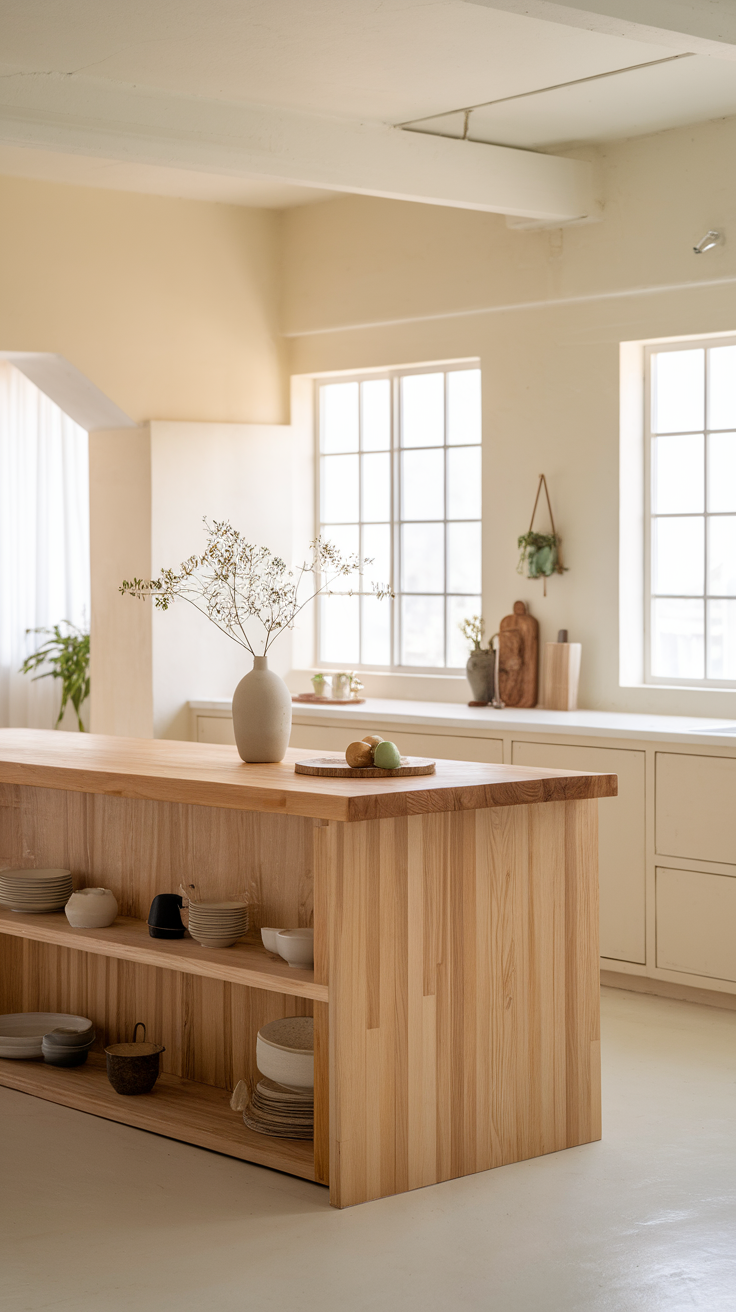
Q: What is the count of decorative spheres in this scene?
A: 3